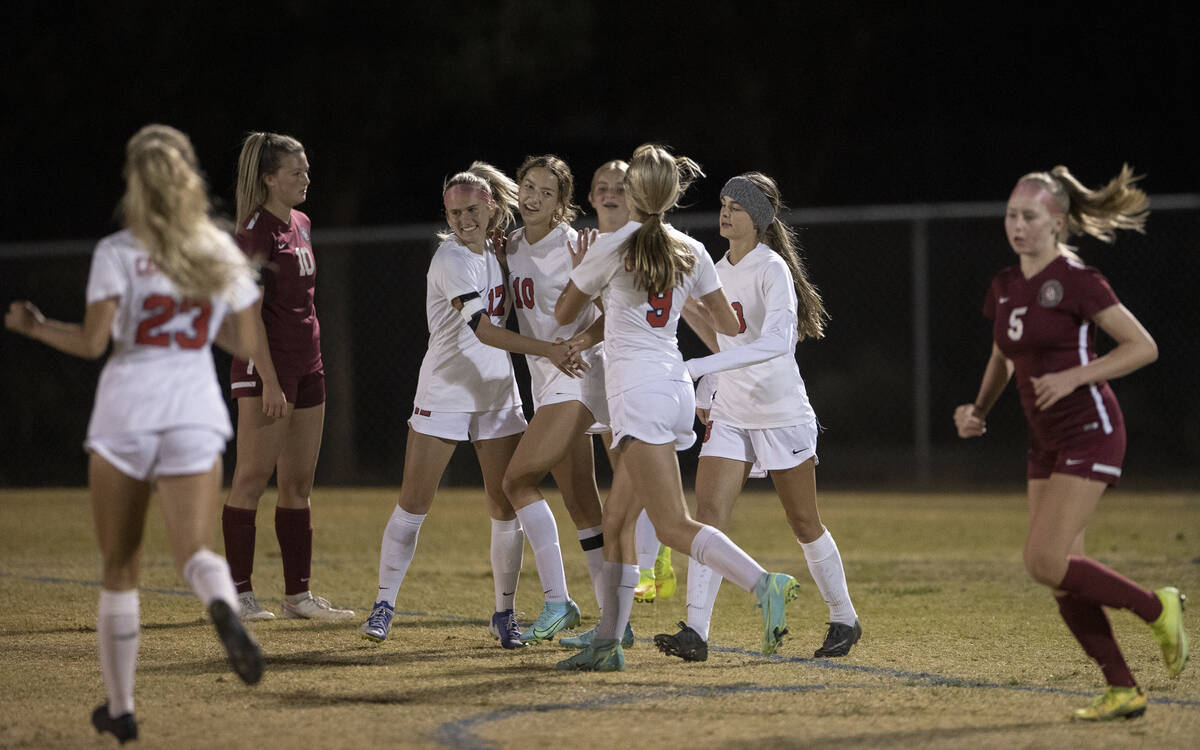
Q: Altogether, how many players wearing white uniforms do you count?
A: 6